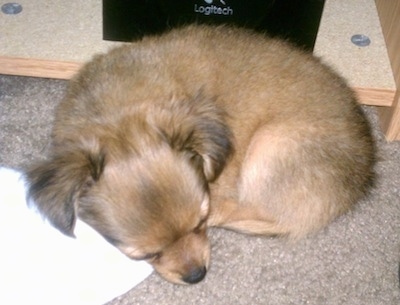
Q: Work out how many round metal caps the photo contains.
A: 2